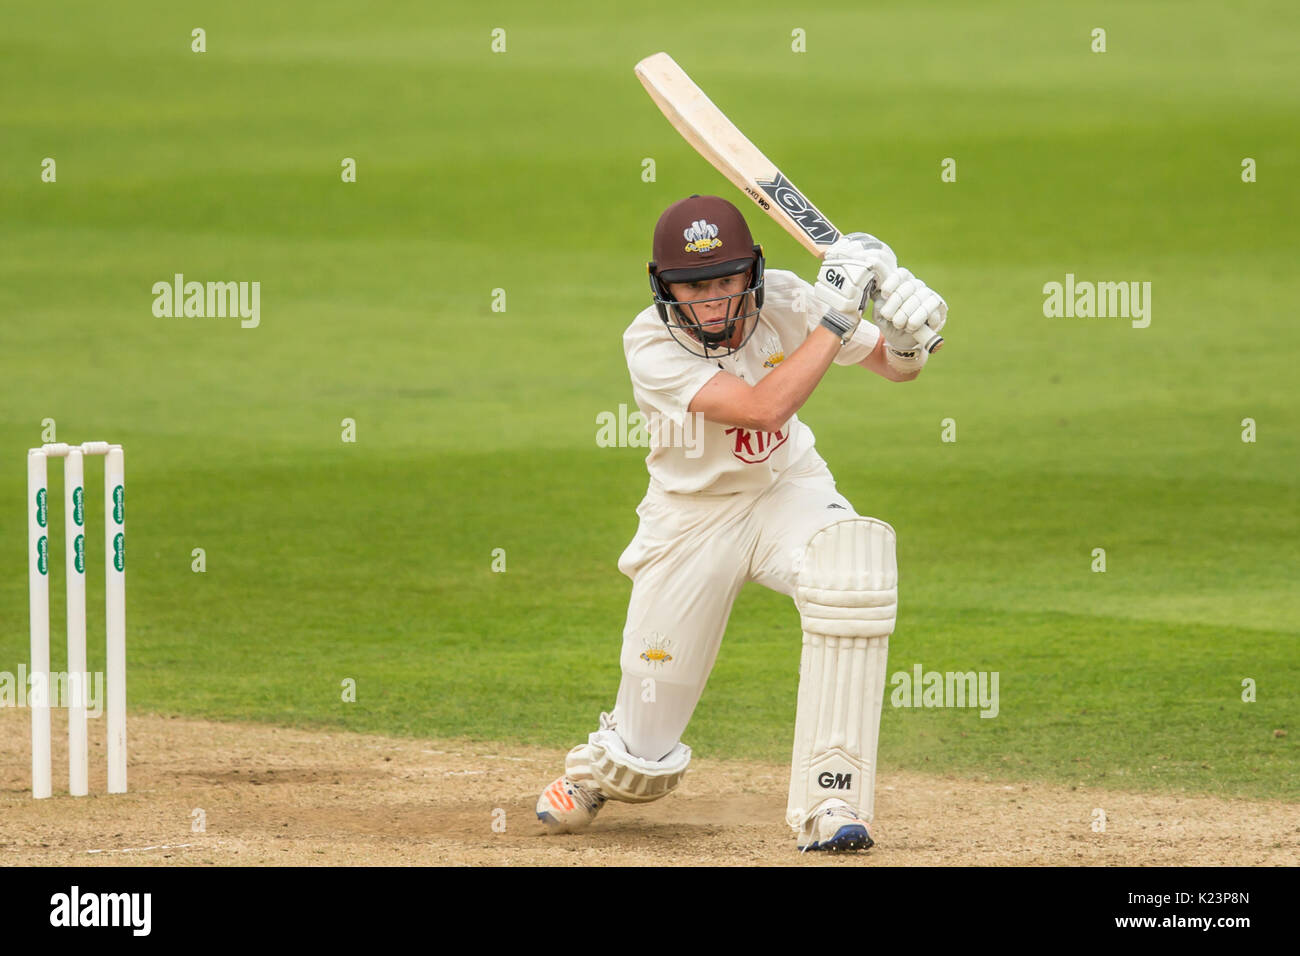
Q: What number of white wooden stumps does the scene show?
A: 3